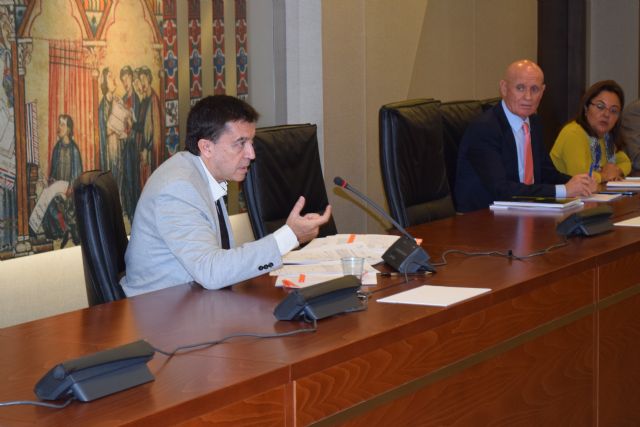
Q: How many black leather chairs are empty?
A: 2